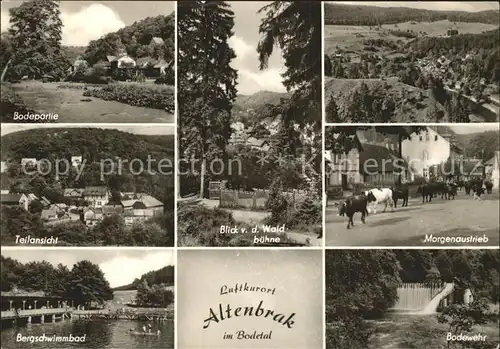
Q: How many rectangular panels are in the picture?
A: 8